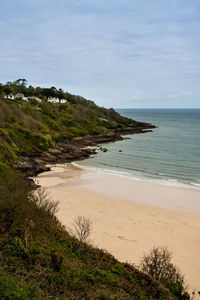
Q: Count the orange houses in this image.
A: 0